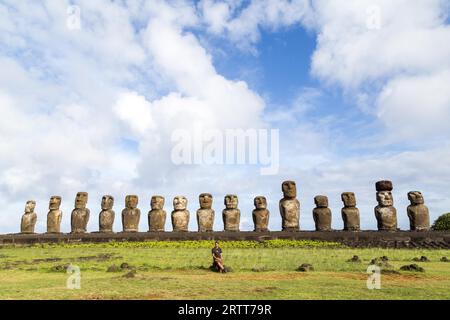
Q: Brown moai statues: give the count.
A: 15